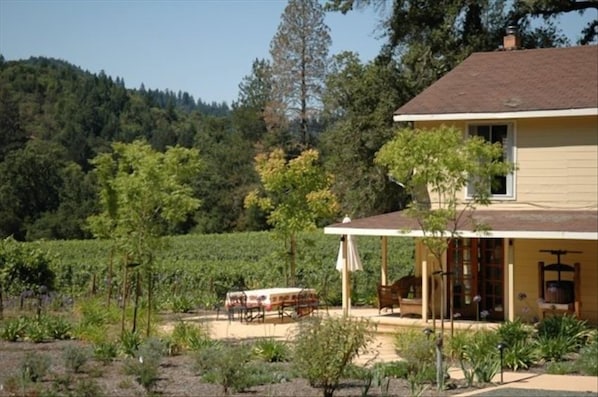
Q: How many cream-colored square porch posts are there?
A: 4